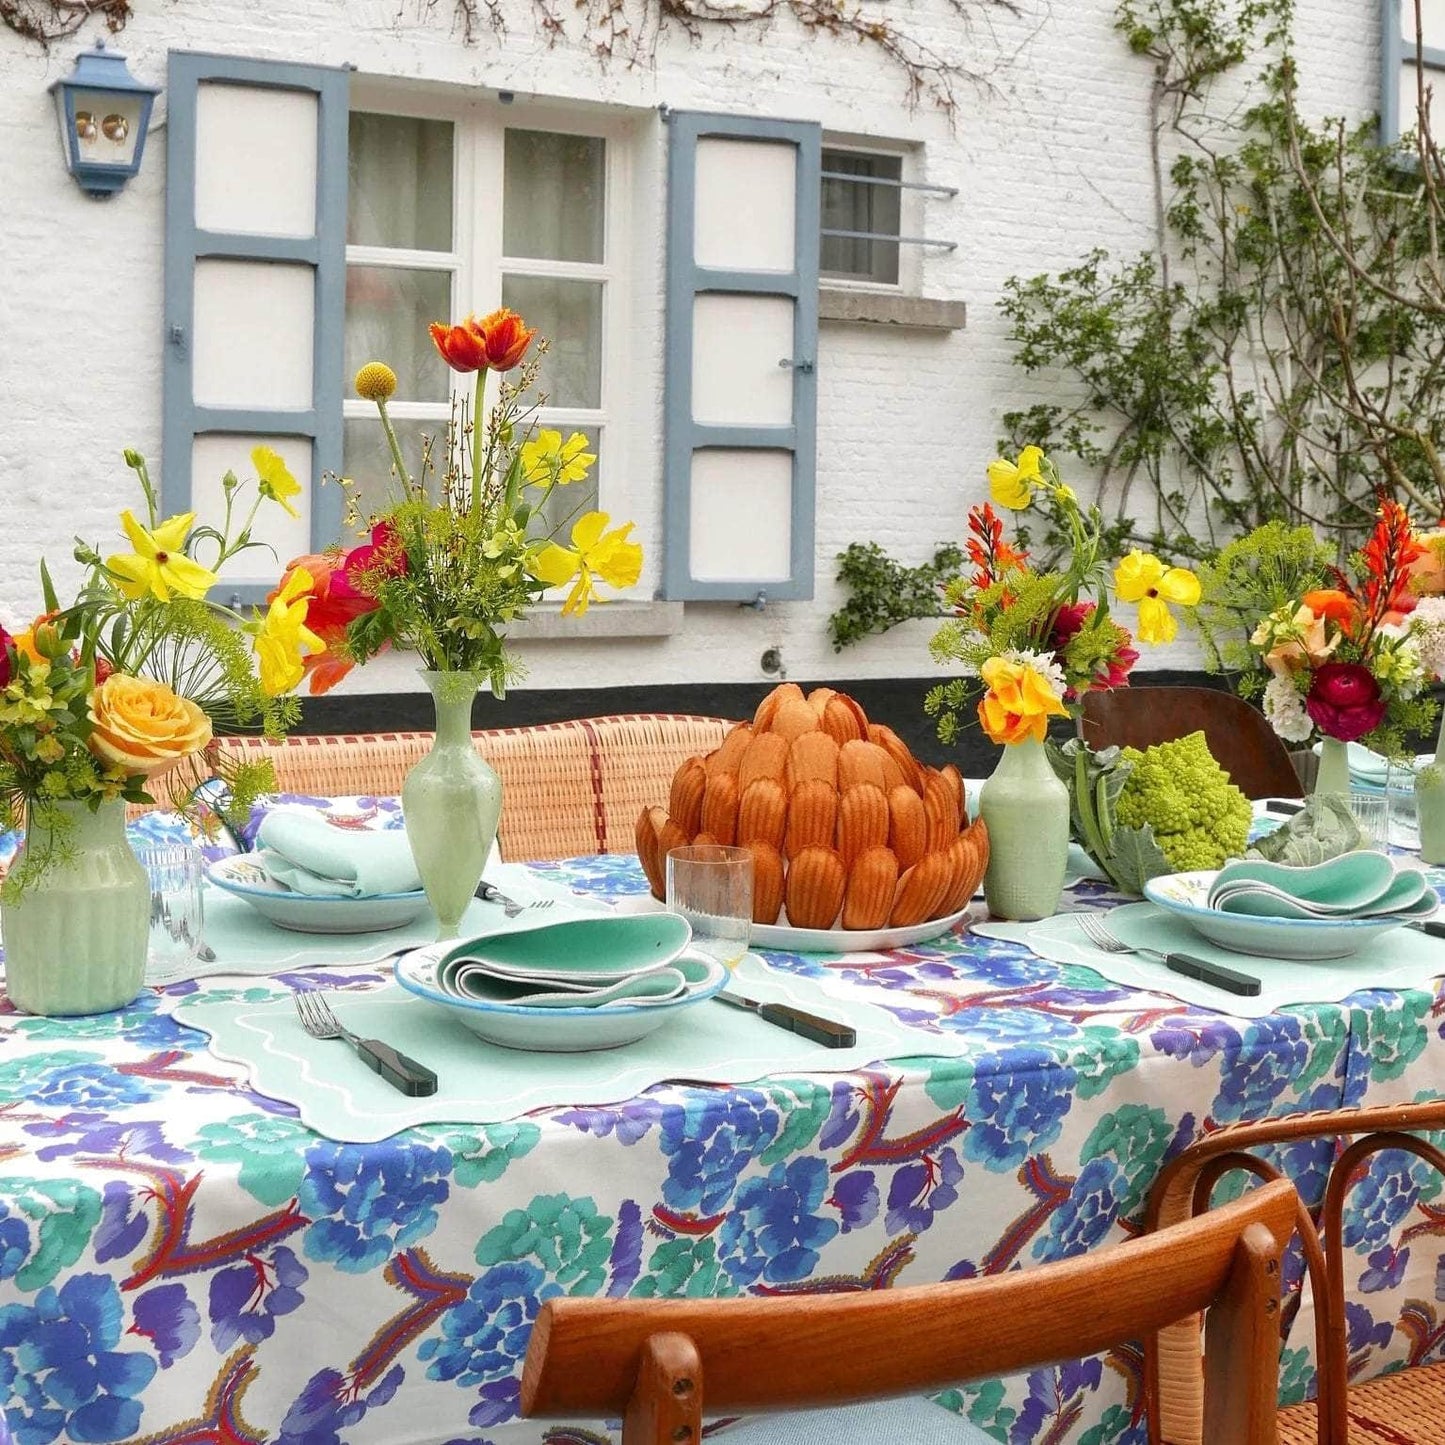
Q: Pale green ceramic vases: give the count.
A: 5